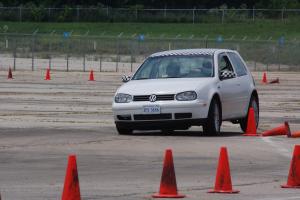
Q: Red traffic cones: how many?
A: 12